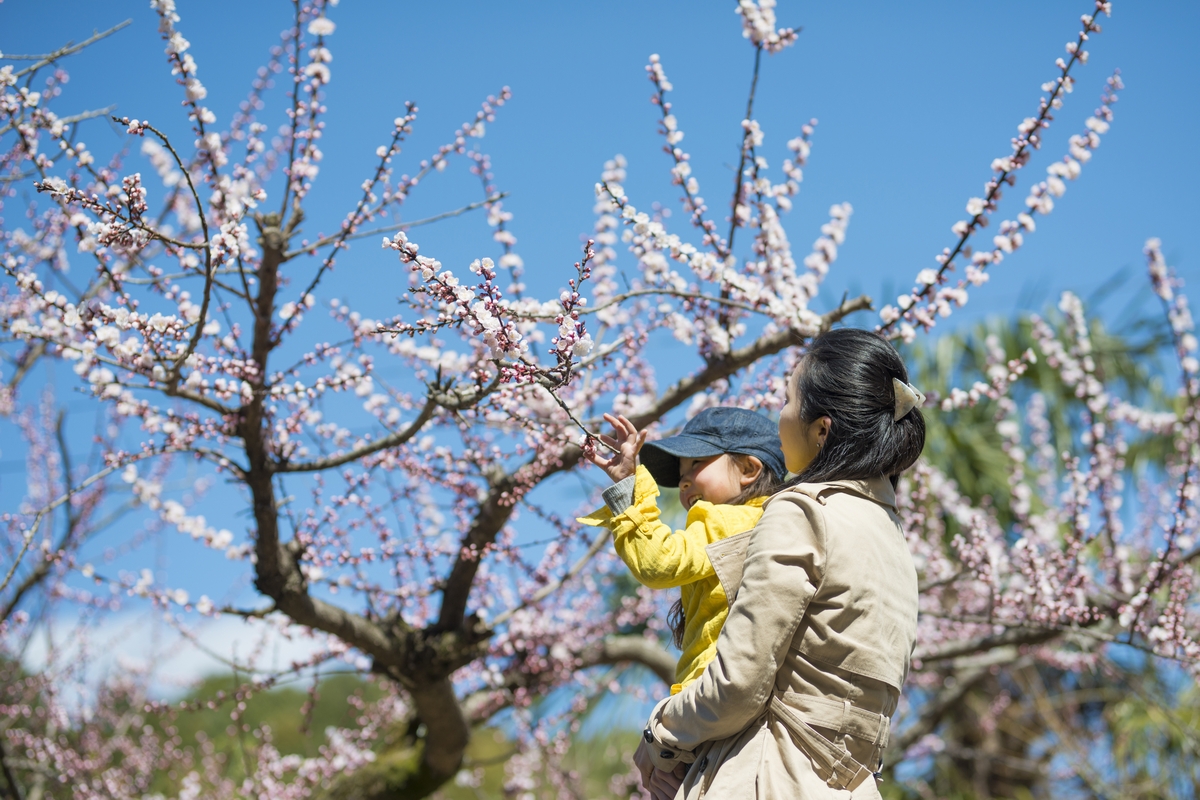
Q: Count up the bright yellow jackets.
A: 1